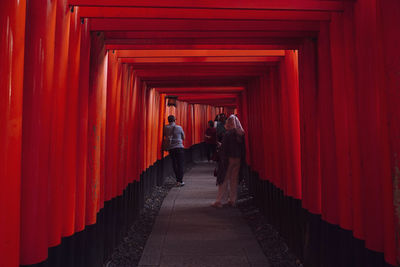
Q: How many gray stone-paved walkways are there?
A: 1